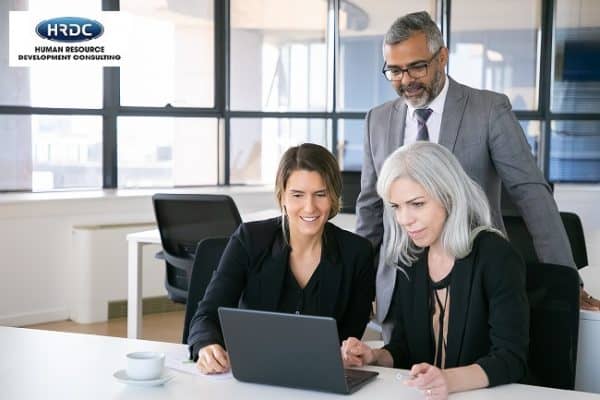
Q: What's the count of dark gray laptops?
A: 1